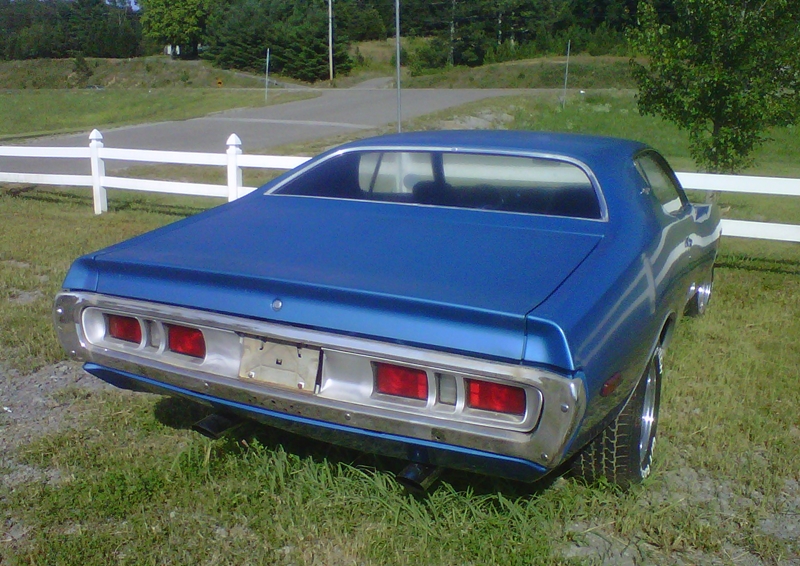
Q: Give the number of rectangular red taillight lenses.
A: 4